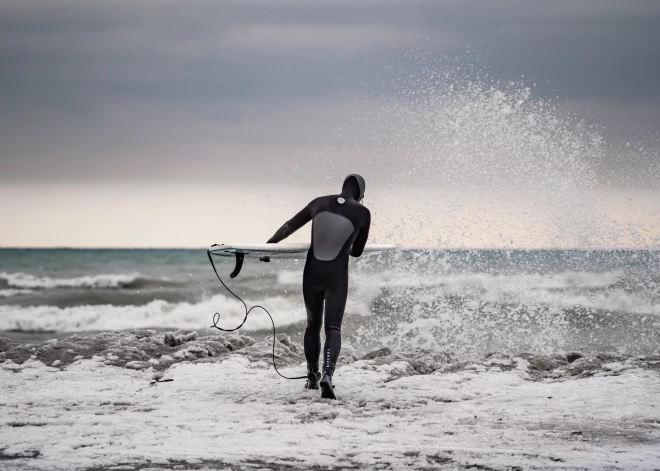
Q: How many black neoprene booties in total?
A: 2